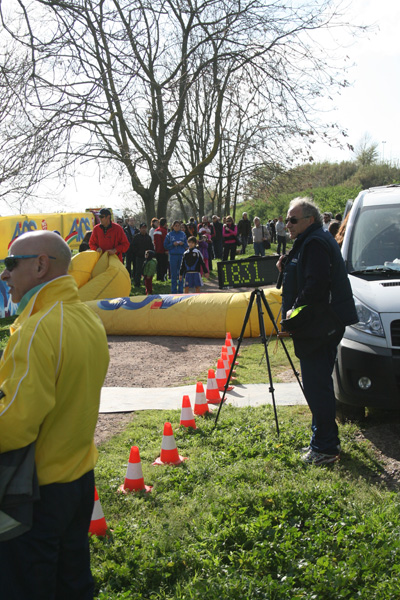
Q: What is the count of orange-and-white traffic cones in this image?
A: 11